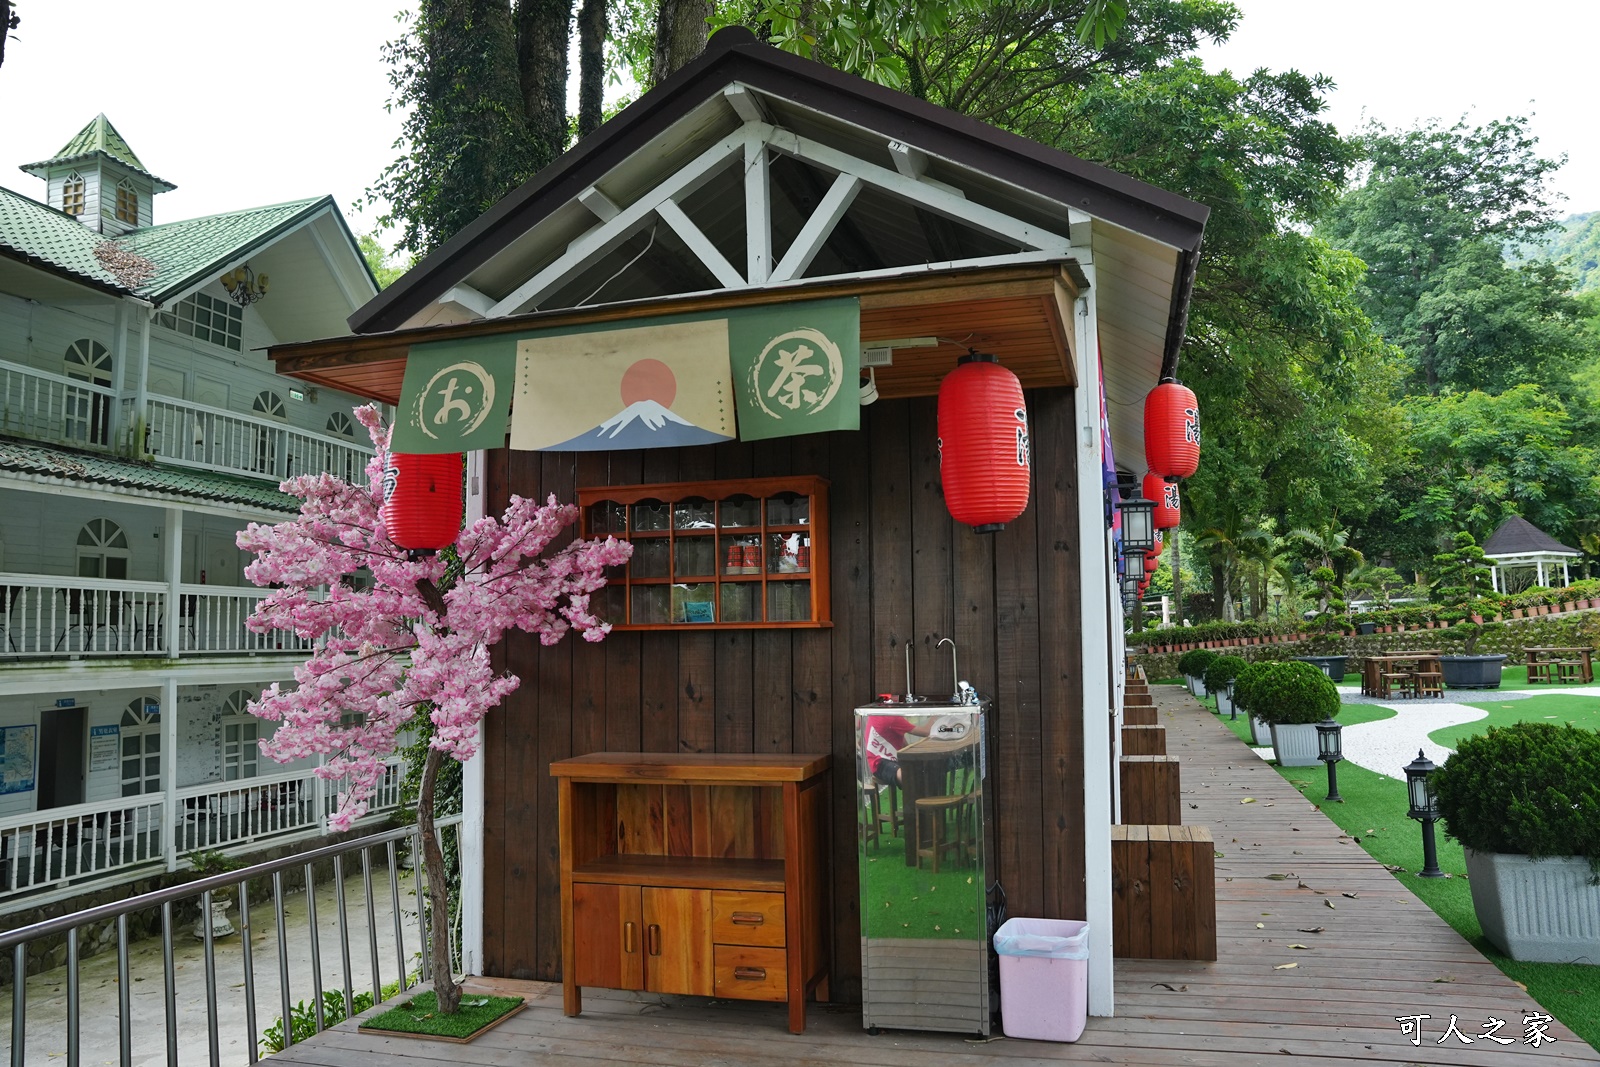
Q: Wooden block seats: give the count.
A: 7